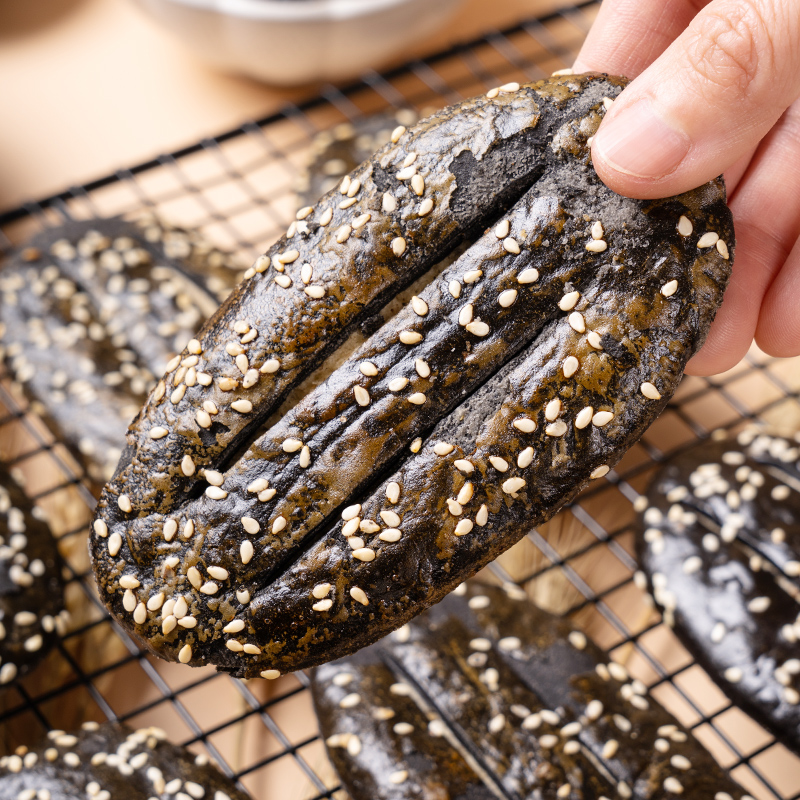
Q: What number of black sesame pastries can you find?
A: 7